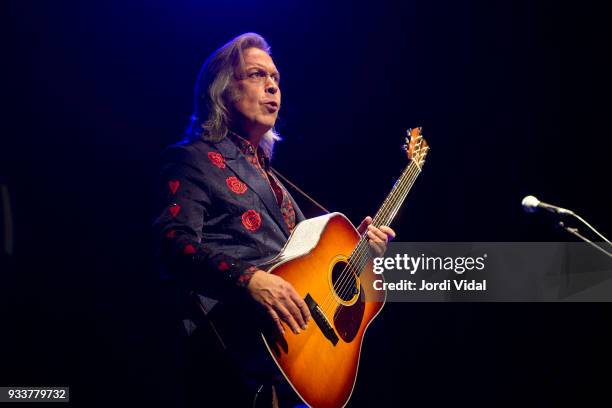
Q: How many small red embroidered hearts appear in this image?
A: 5